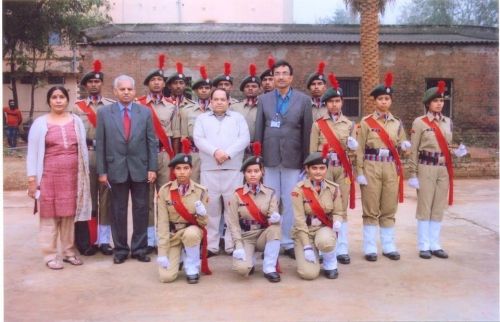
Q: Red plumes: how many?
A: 14